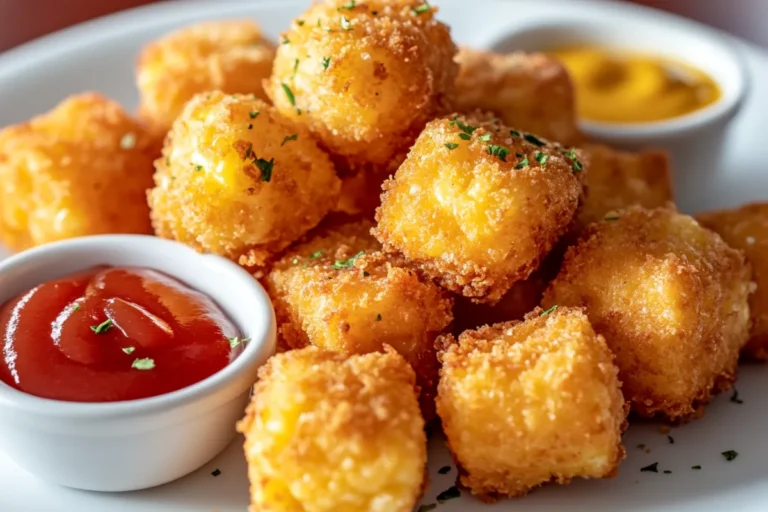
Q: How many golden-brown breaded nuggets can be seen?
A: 12